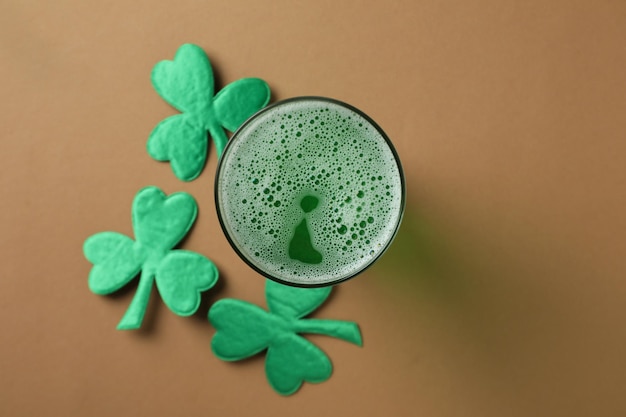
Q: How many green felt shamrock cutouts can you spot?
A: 3